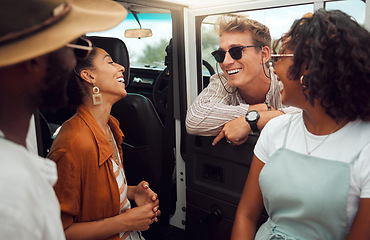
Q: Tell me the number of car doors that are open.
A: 1